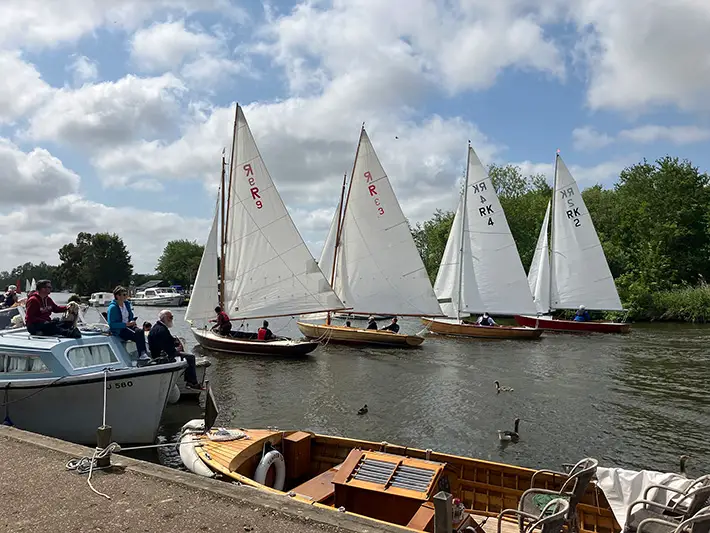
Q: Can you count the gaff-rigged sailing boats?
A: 2